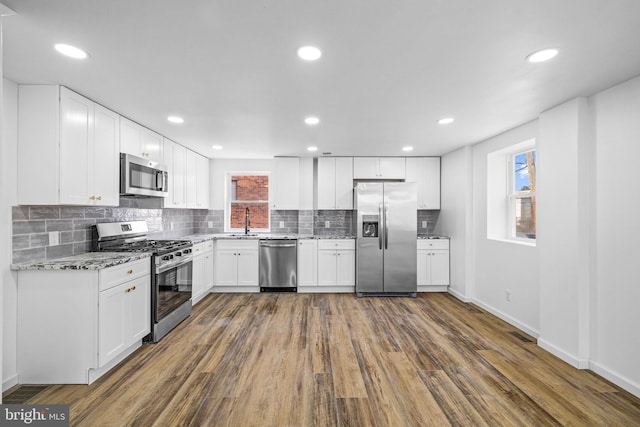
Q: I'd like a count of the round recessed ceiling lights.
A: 9